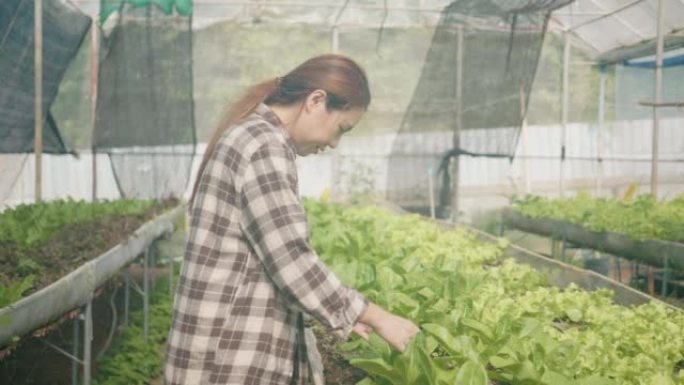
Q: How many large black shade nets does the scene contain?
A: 3